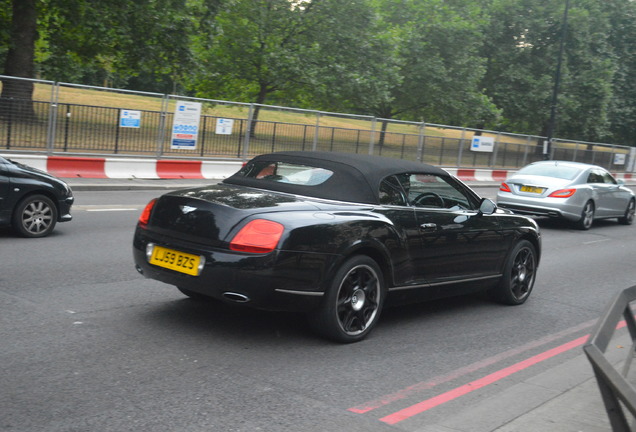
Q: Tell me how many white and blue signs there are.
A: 5